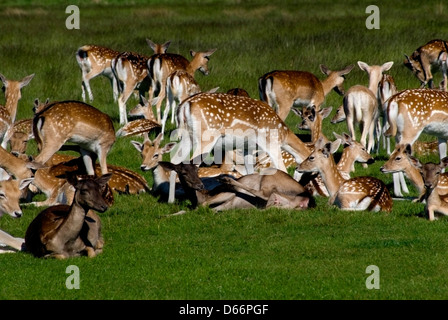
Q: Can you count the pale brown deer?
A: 1